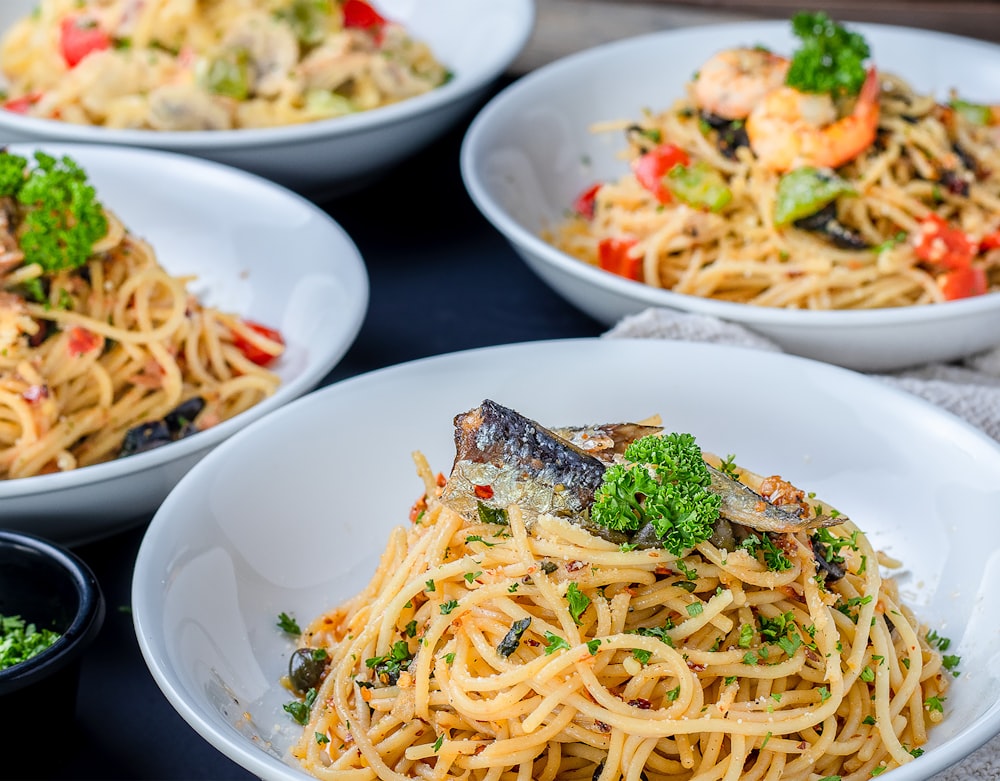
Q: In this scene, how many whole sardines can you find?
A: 0